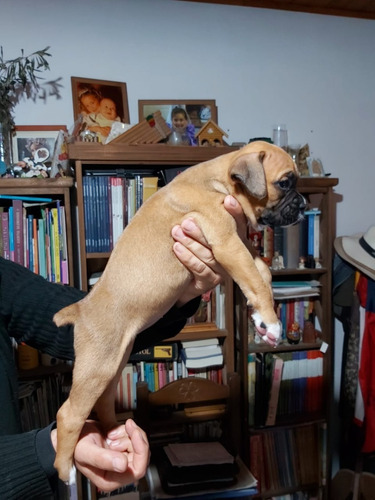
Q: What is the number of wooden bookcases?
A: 3